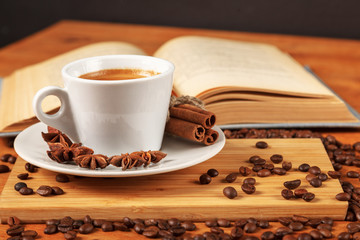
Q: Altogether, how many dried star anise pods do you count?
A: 5